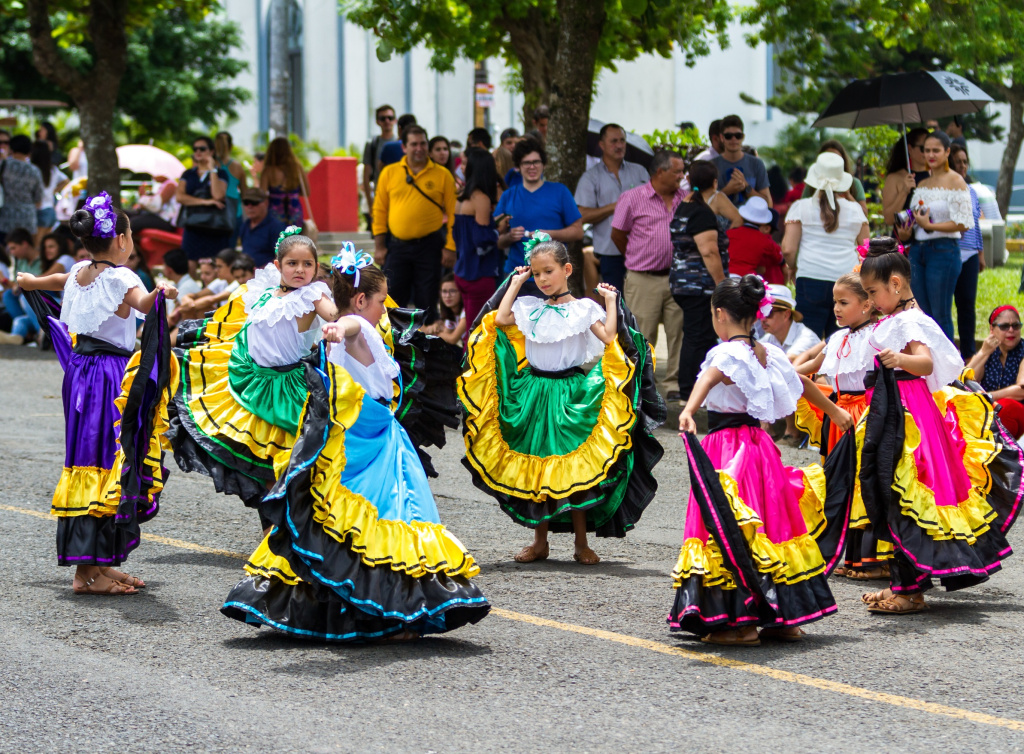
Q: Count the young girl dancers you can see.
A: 7